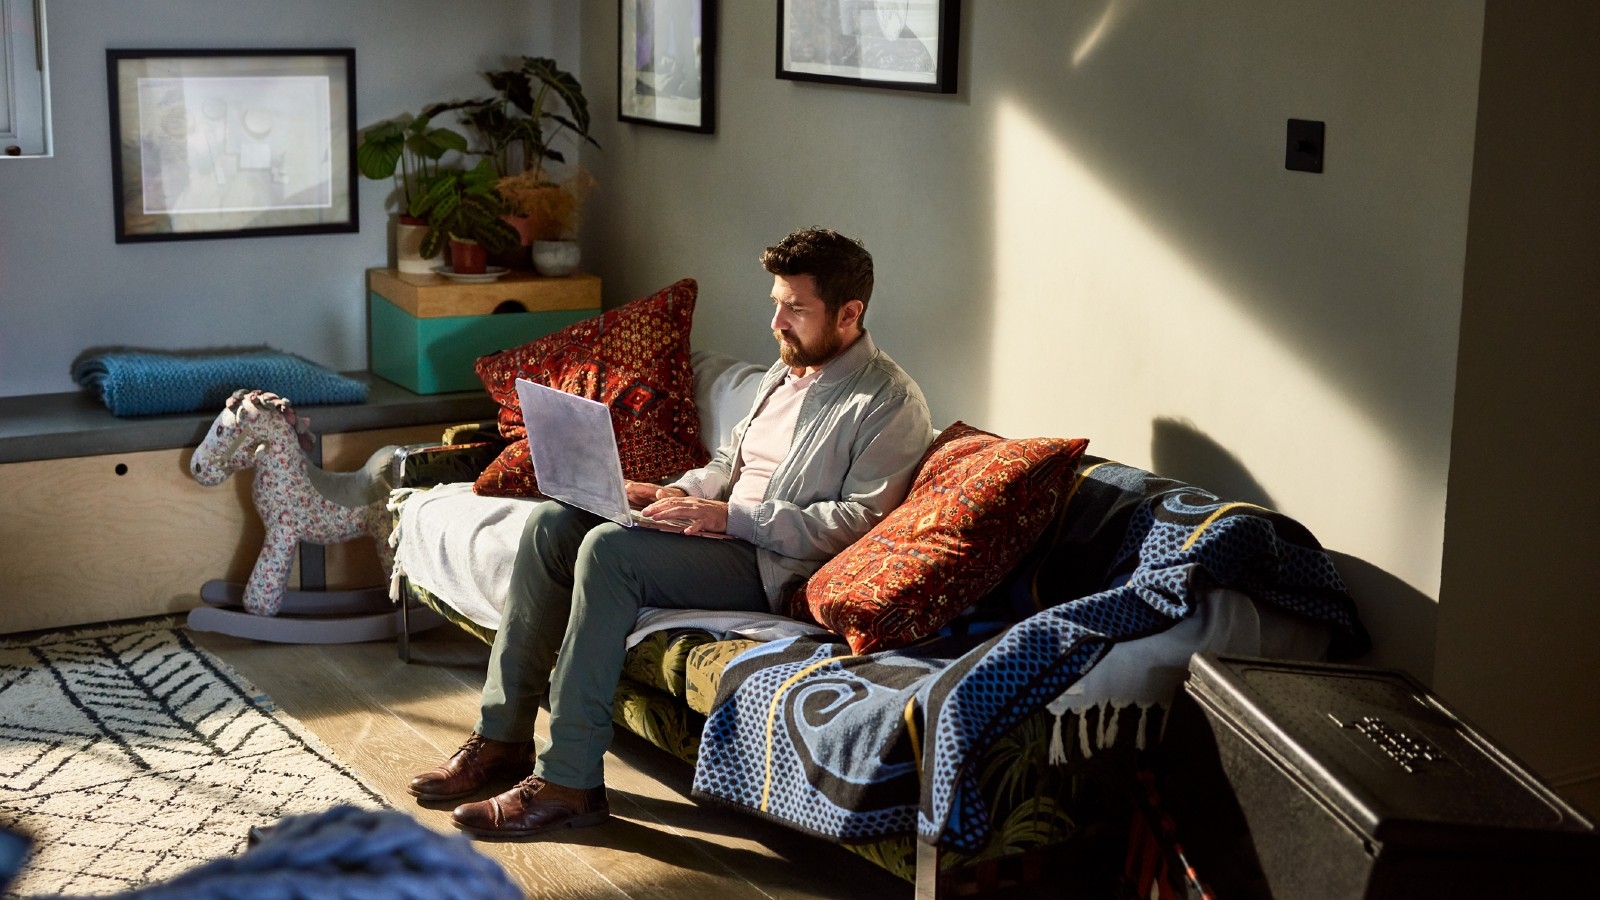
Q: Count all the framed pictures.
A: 3